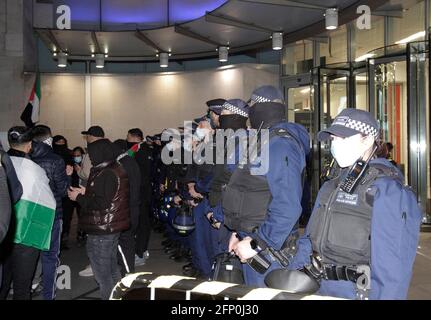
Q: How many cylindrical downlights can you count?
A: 6